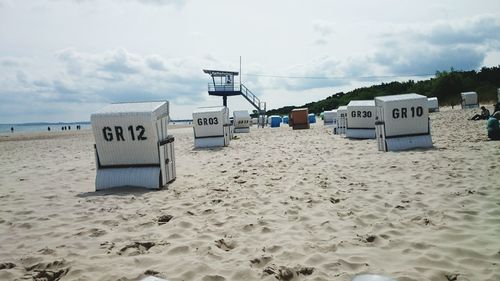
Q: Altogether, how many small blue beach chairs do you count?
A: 3